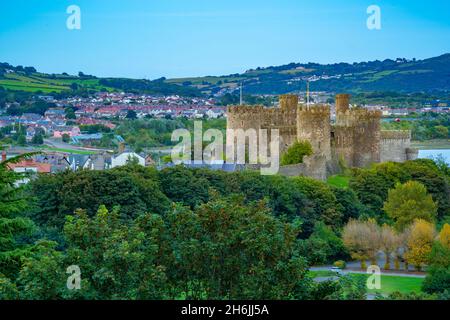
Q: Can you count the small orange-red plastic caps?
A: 0